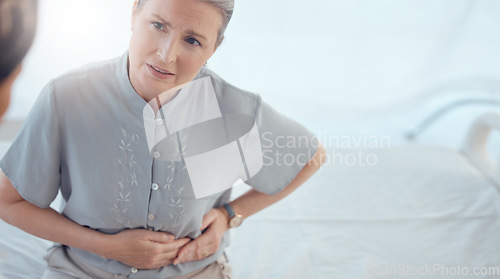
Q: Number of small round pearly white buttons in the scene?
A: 5